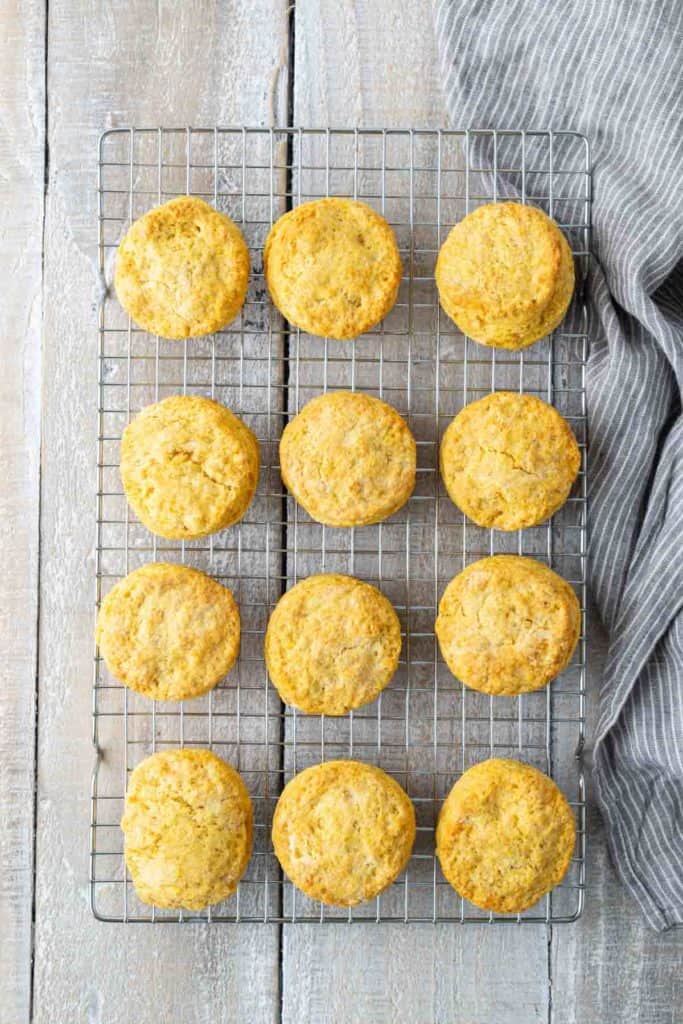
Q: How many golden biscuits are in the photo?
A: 12